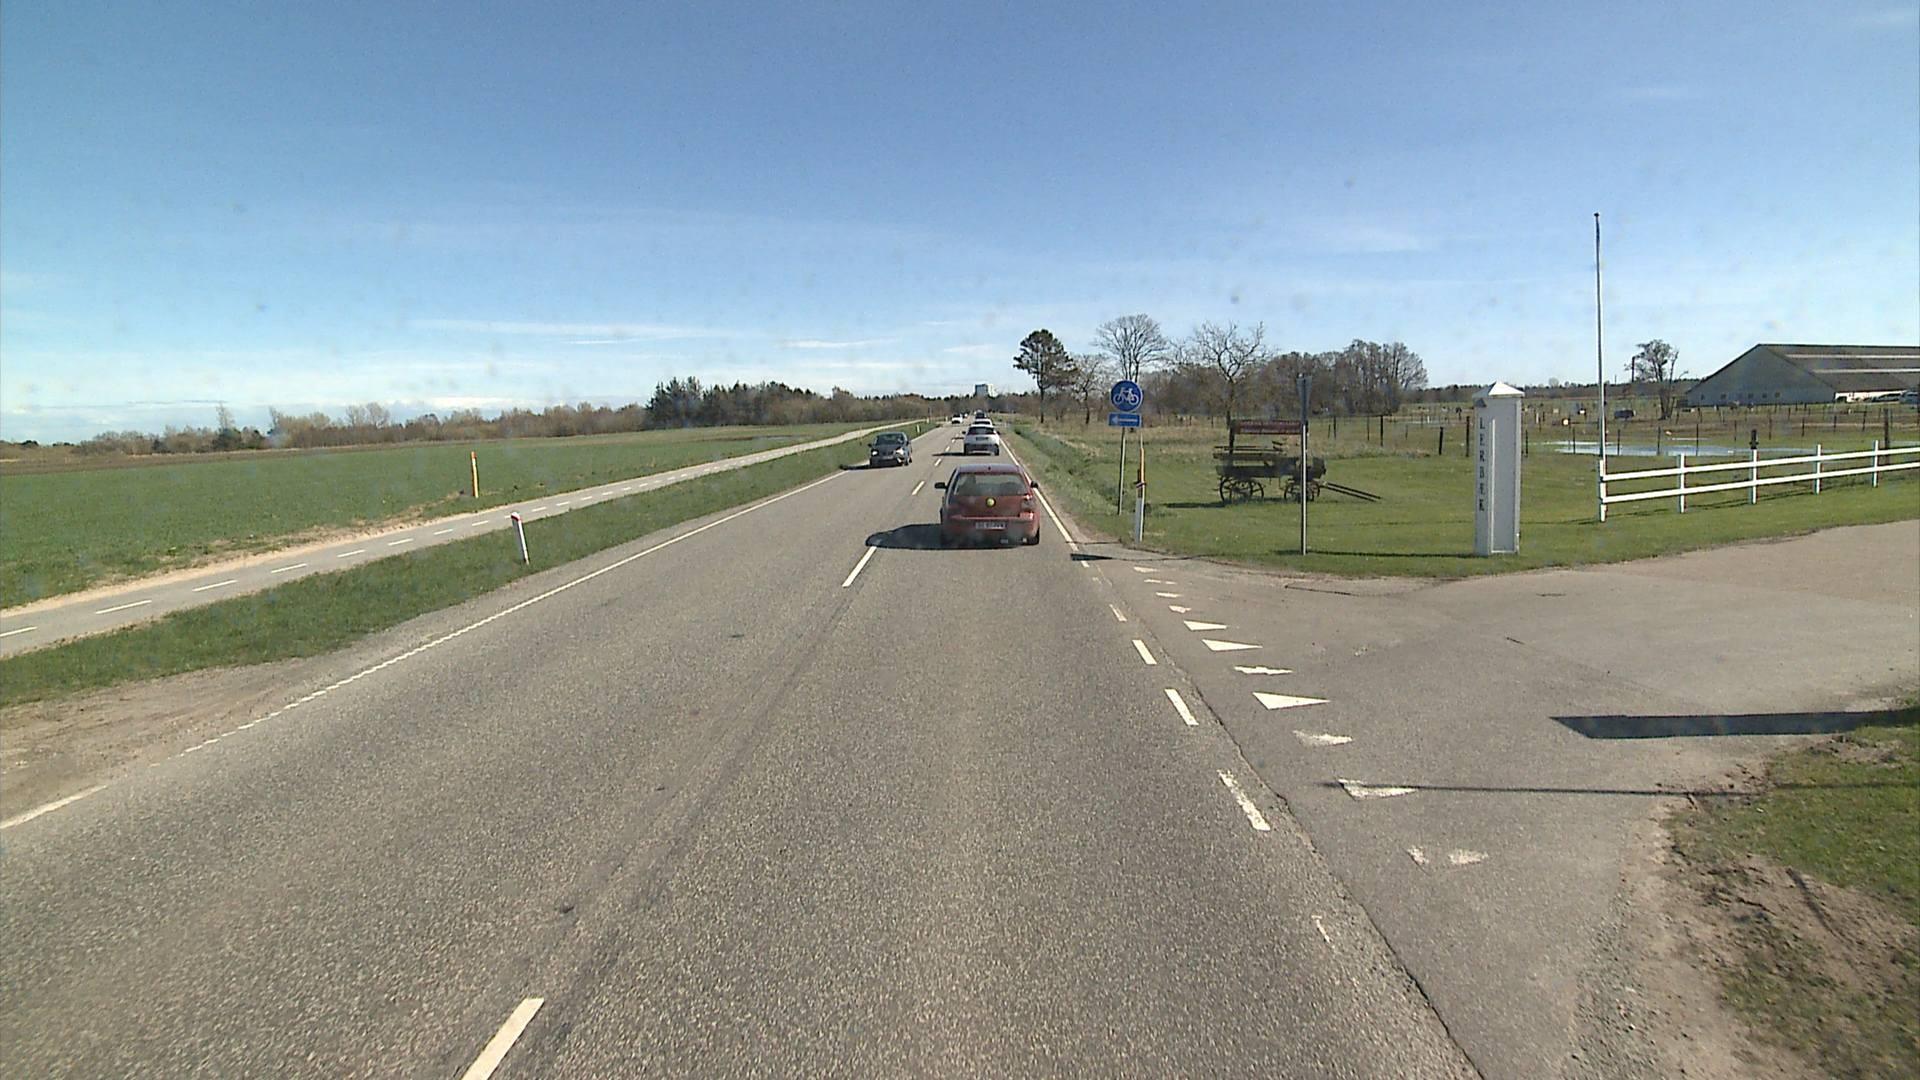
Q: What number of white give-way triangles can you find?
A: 11